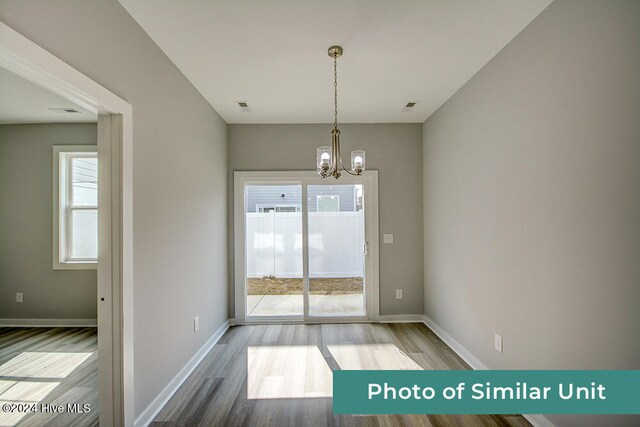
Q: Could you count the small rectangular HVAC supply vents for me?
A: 3